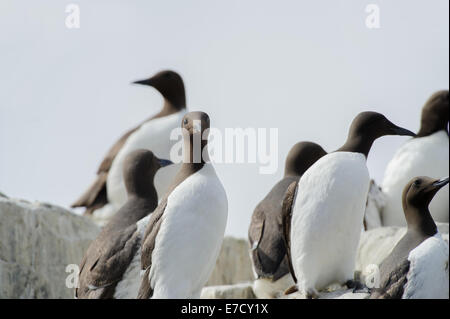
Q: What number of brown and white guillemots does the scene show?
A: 7